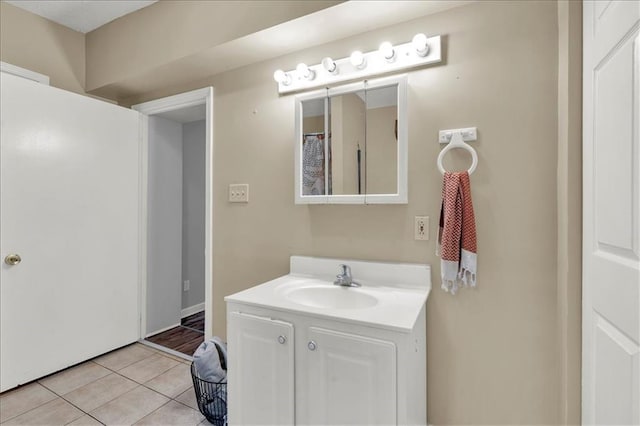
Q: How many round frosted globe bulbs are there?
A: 6